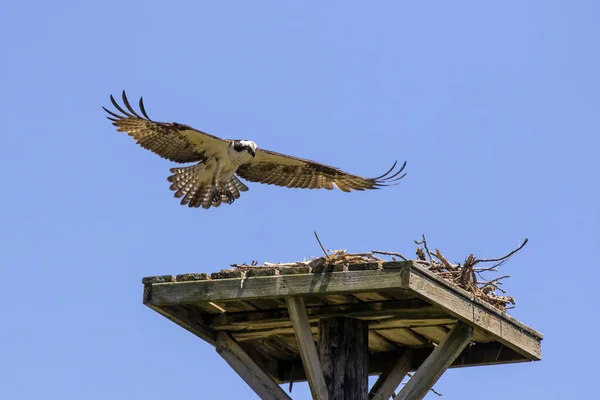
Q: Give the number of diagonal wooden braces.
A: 4